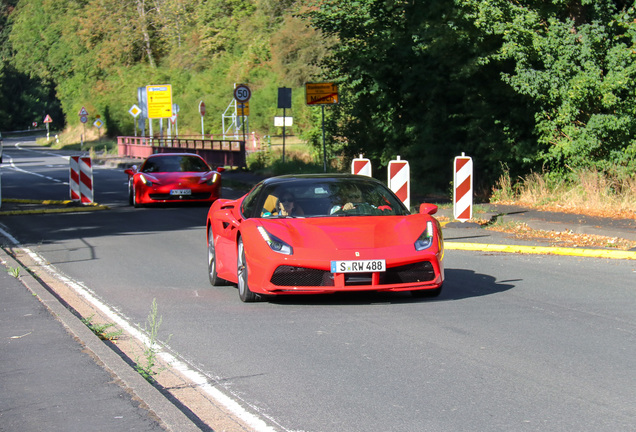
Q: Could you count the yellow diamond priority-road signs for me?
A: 2